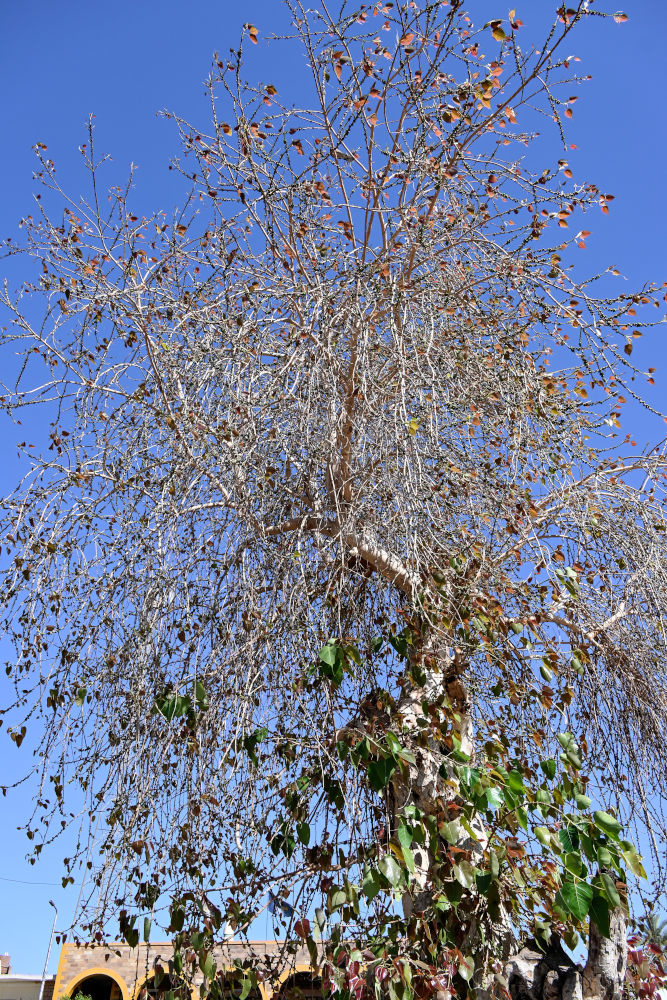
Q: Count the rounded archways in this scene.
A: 4